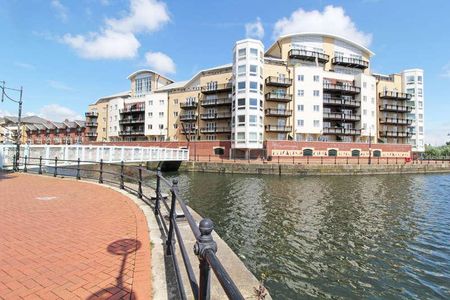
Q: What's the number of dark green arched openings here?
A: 5